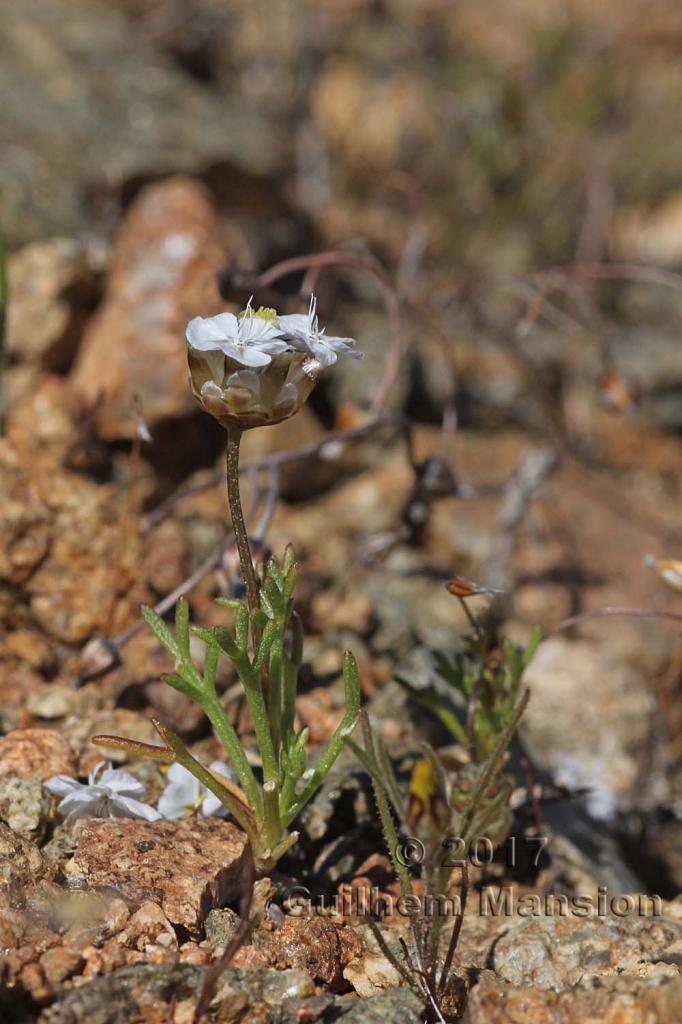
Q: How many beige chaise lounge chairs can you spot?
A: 0